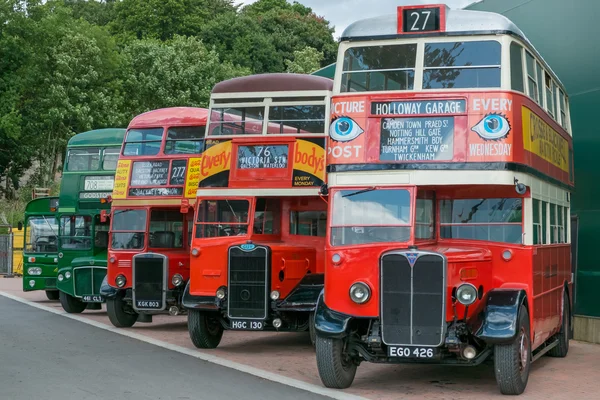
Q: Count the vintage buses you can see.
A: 5